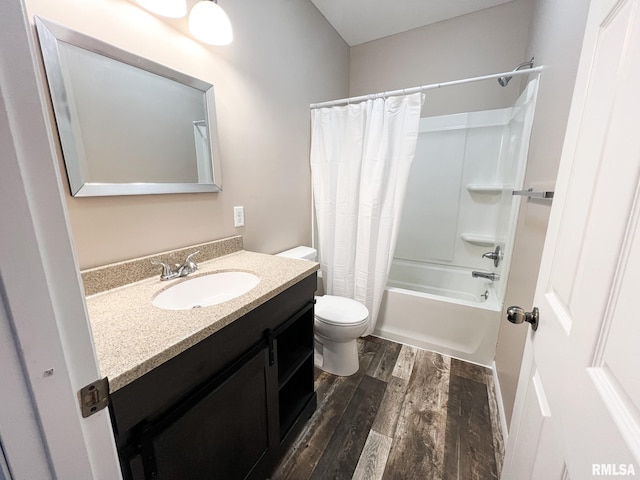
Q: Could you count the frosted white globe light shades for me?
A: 2